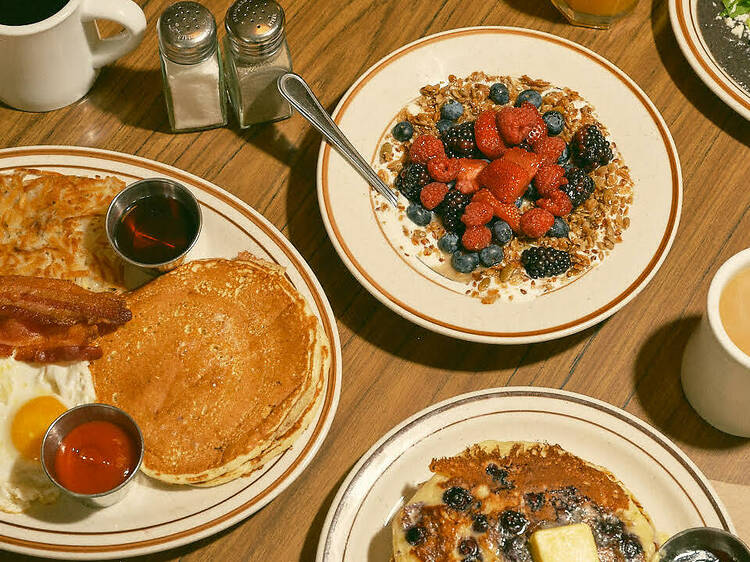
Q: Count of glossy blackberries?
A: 6